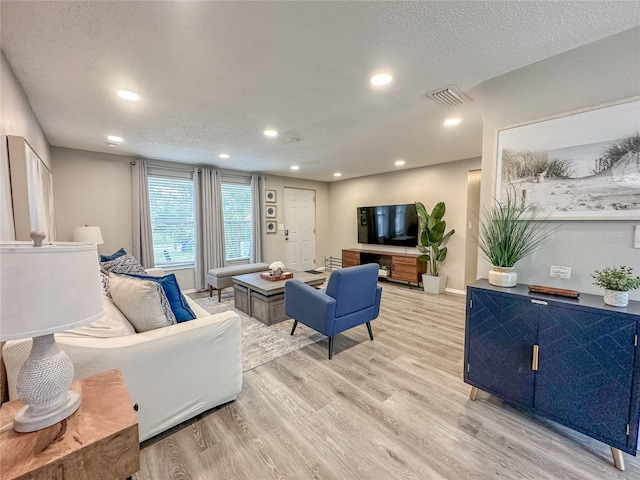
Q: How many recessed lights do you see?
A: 9